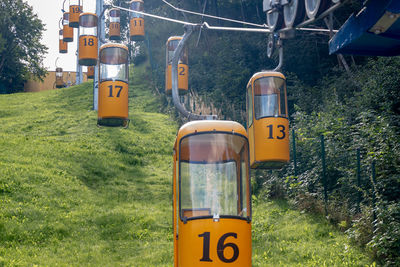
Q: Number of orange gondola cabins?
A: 12